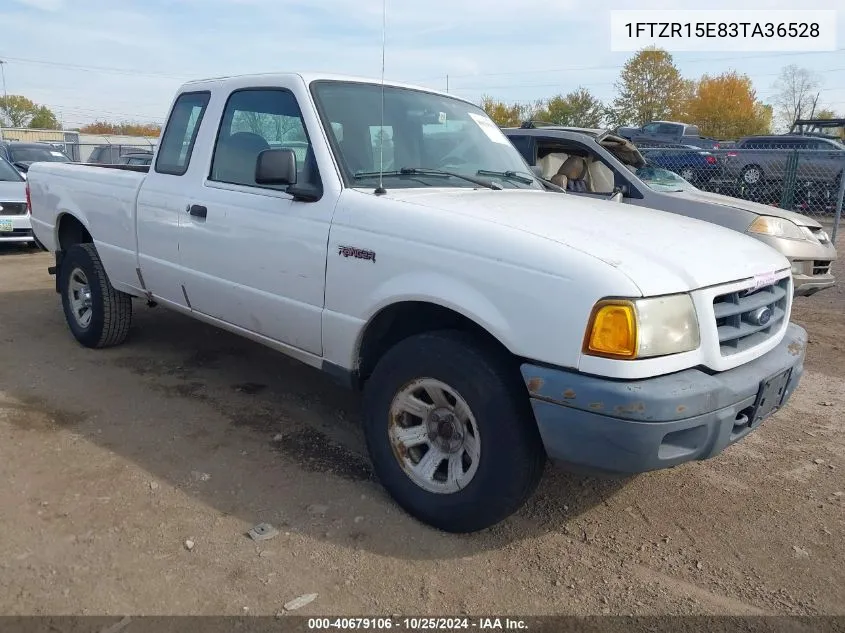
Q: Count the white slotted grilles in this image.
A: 1